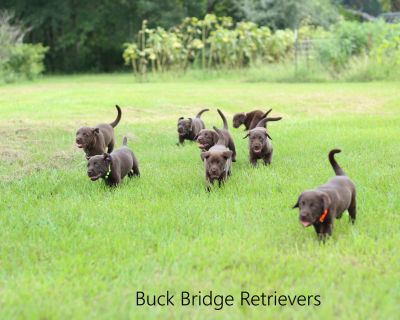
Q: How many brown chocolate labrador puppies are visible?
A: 8